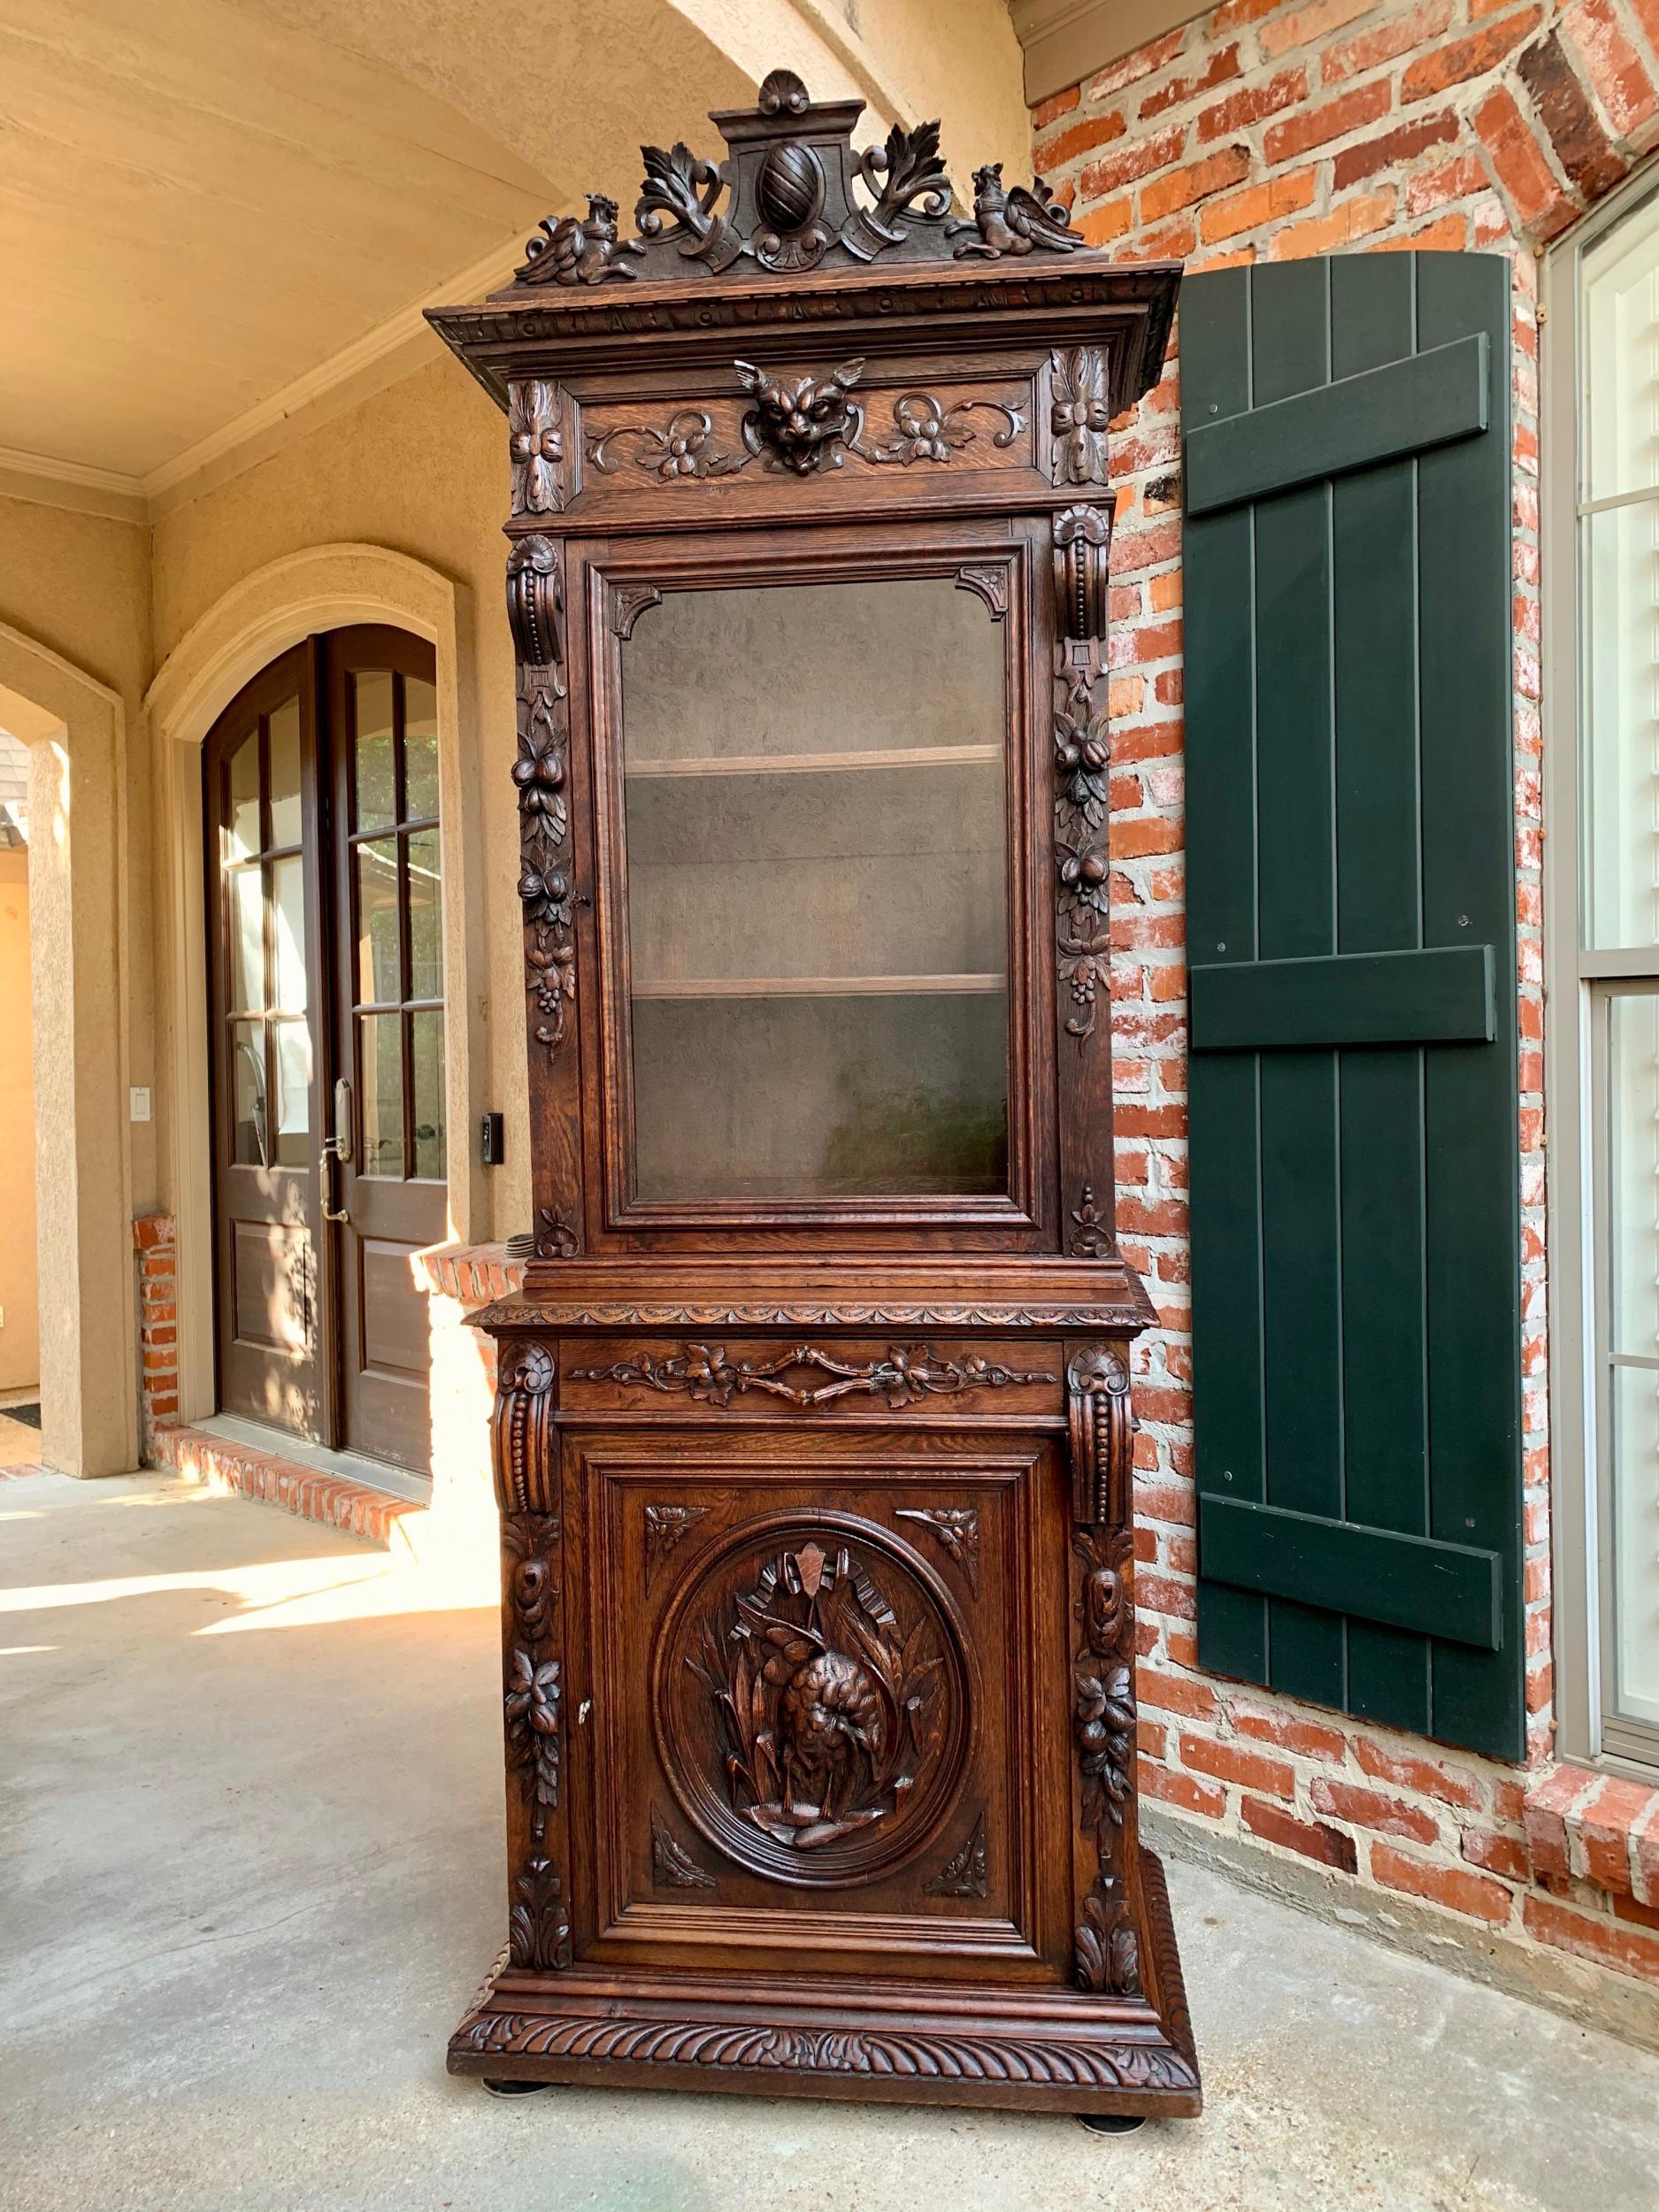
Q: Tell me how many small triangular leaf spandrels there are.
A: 4